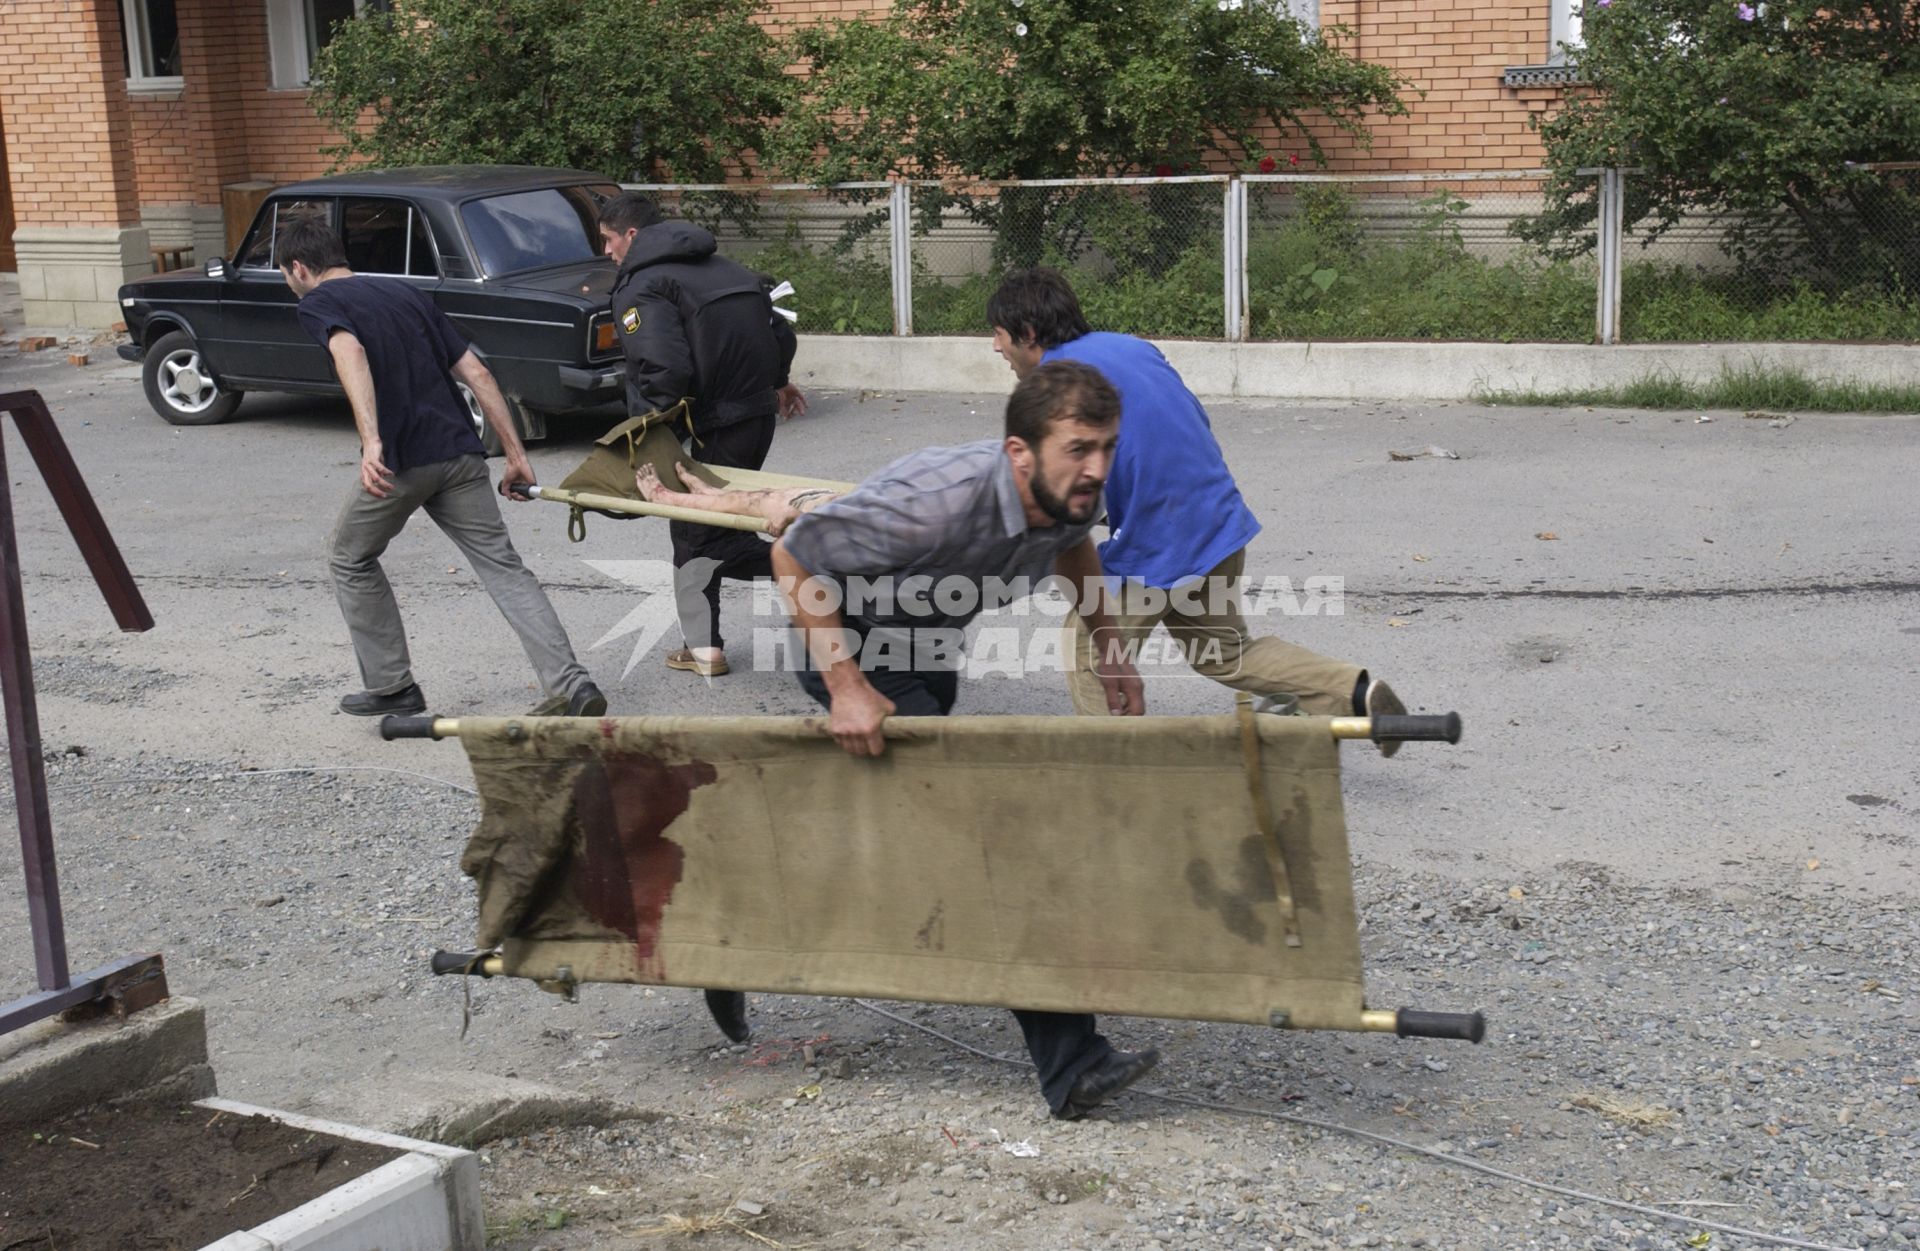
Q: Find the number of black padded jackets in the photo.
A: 1